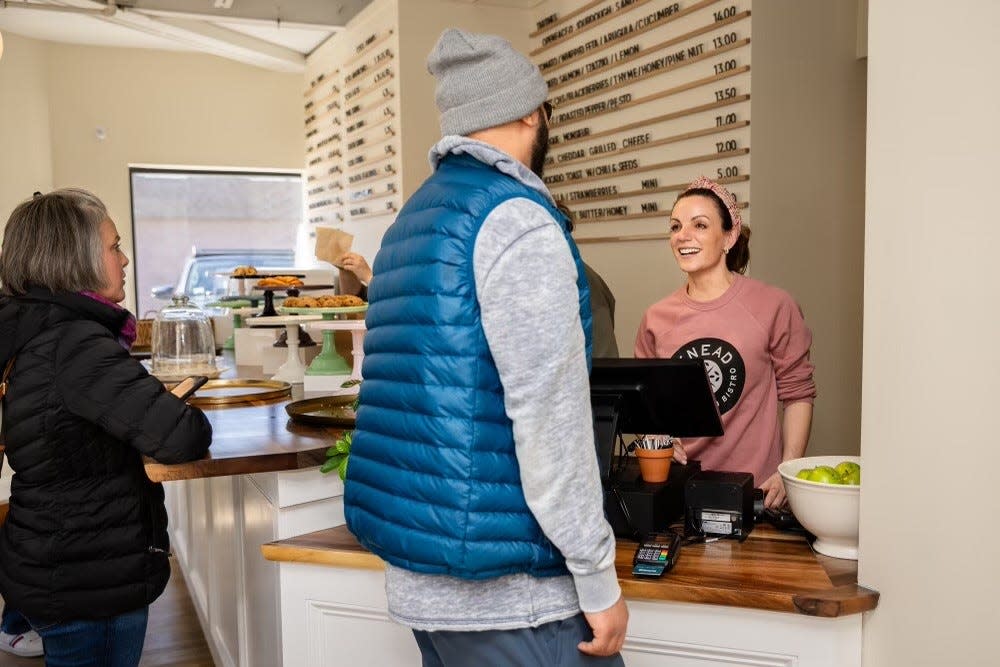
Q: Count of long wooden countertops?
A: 2